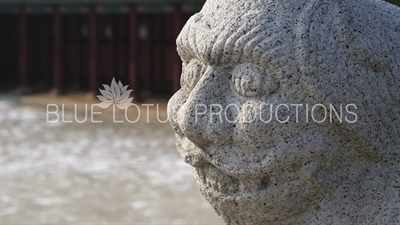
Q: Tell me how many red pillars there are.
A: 5